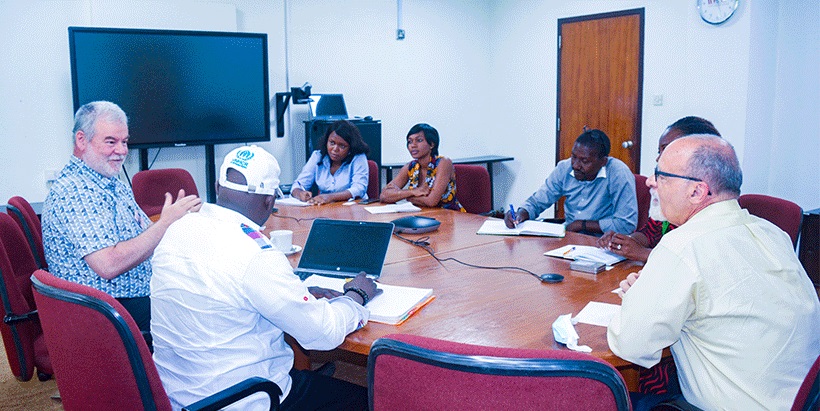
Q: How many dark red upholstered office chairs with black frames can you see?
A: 10